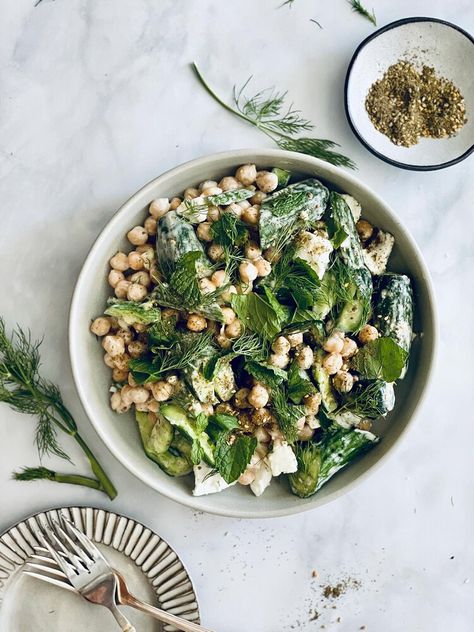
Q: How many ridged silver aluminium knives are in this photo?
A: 0